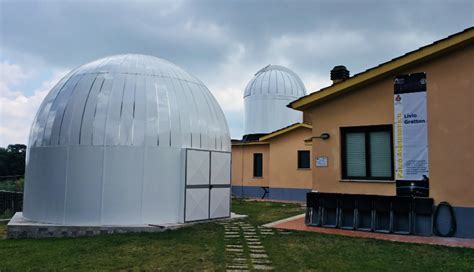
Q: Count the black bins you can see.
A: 7